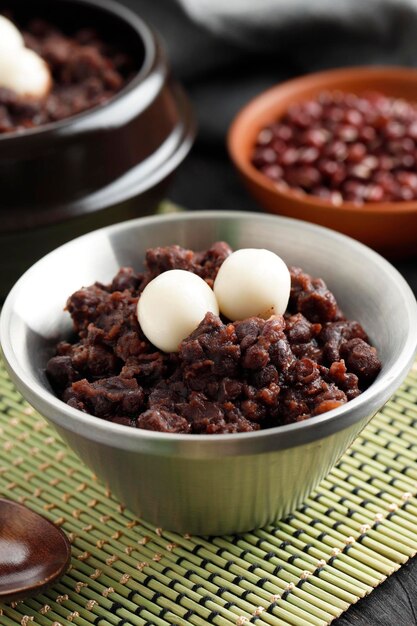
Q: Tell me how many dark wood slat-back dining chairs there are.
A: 0